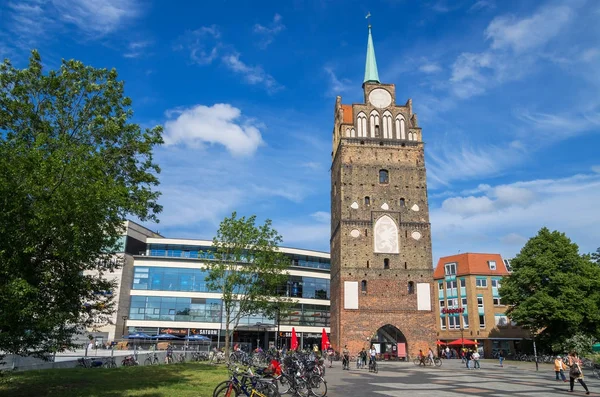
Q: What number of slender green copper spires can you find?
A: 1